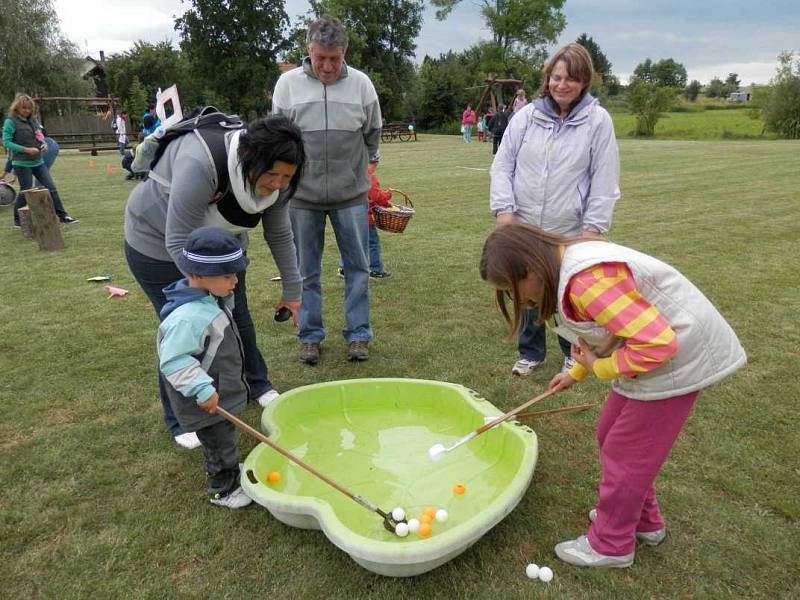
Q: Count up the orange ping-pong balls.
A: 5